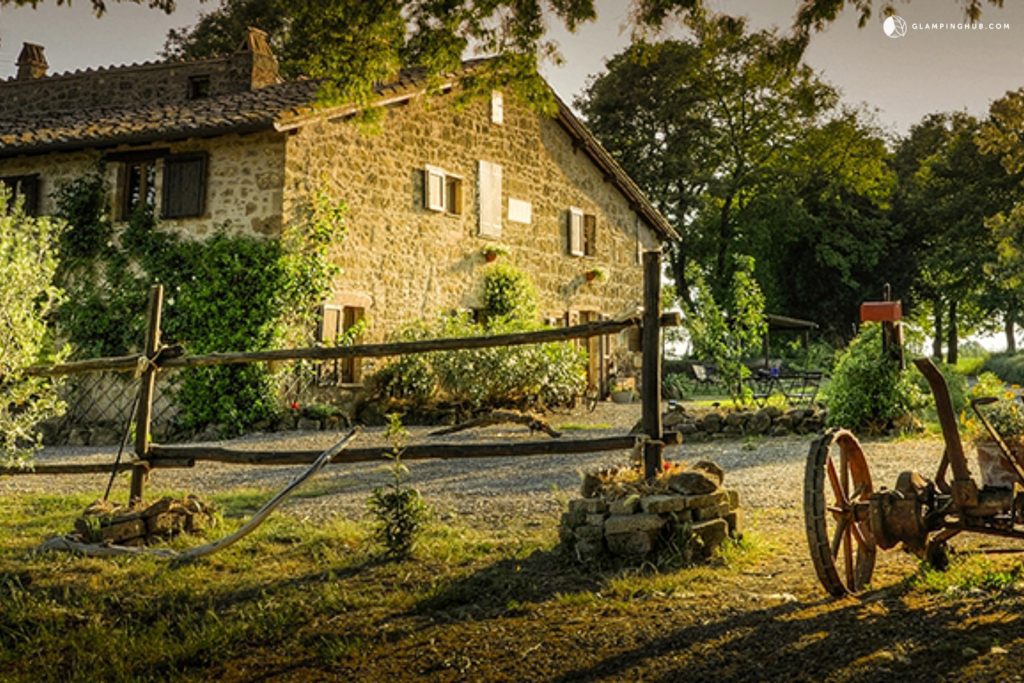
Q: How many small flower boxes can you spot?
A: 2